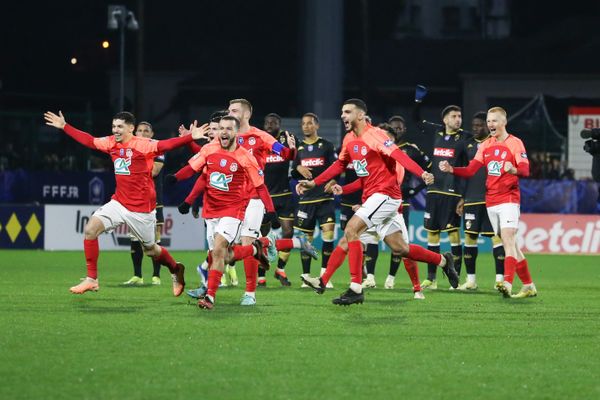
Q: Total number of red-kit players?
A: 7